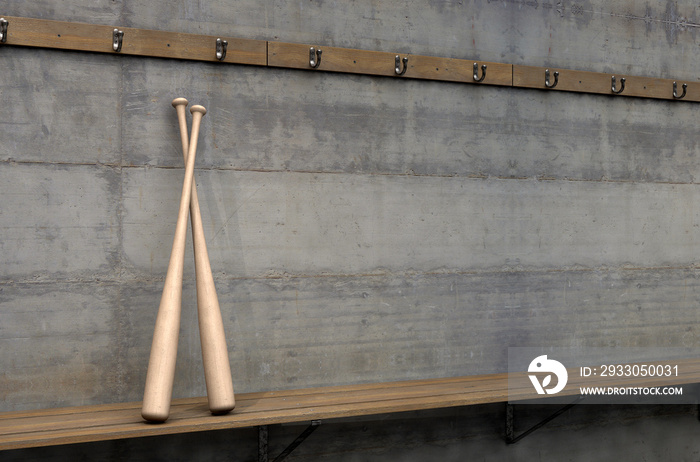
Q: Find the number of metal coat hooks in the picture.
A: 9